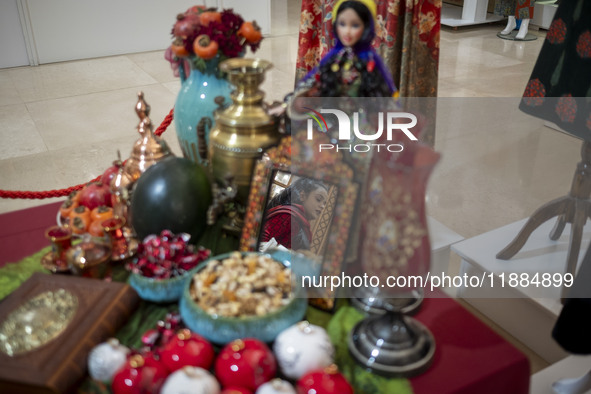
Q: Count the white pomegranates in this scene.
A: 4